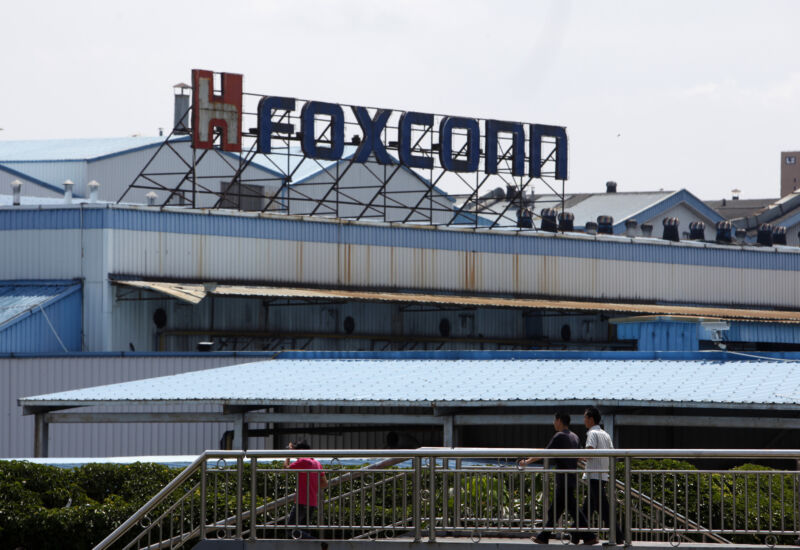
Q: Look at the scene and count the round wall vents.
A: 4